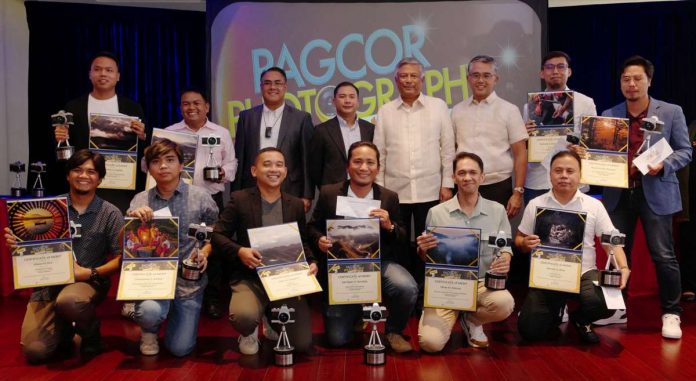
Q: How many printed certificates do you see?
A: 10